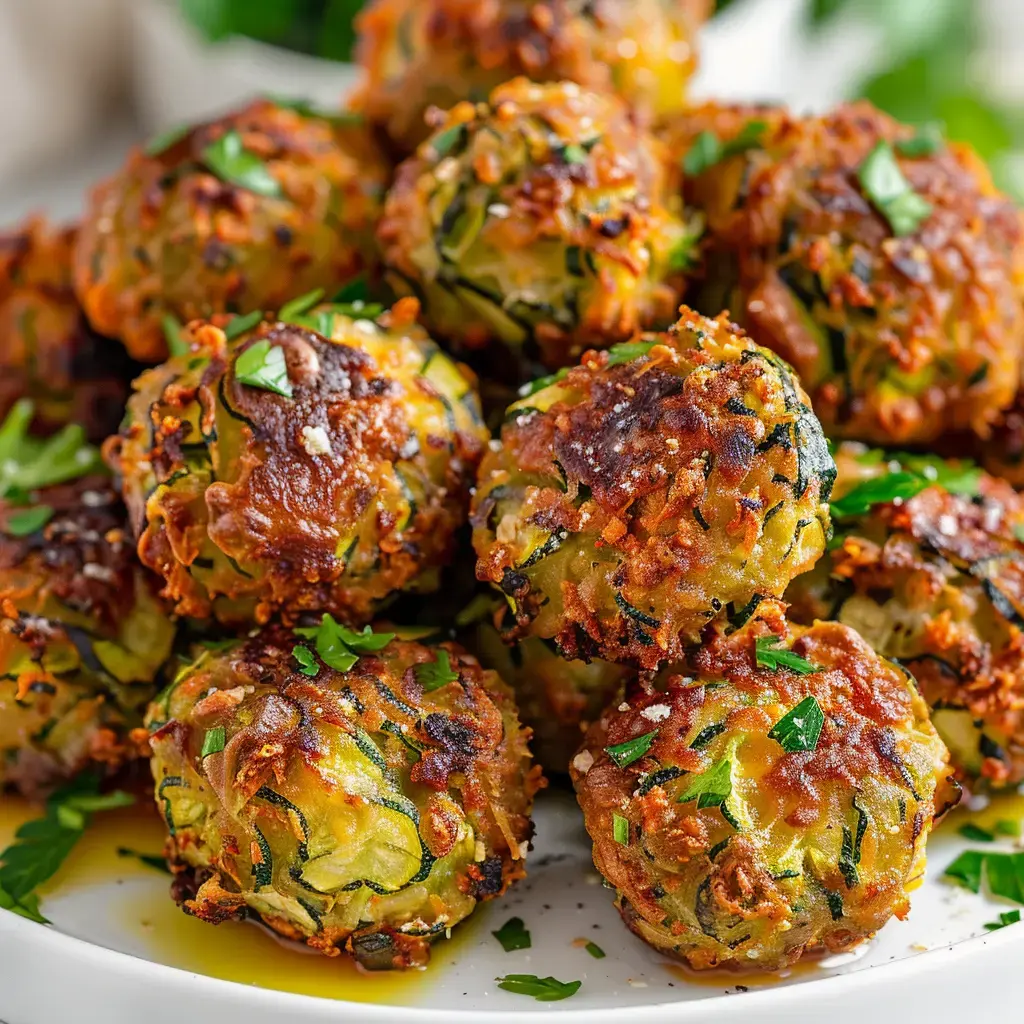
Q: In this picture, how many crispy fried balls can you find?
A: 11